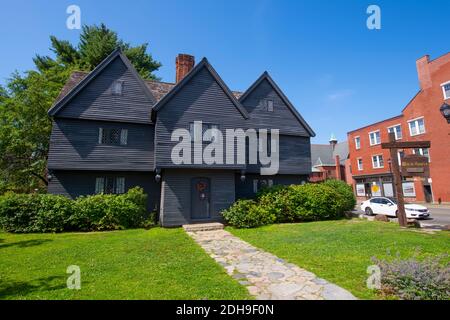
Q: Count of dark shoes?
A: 0